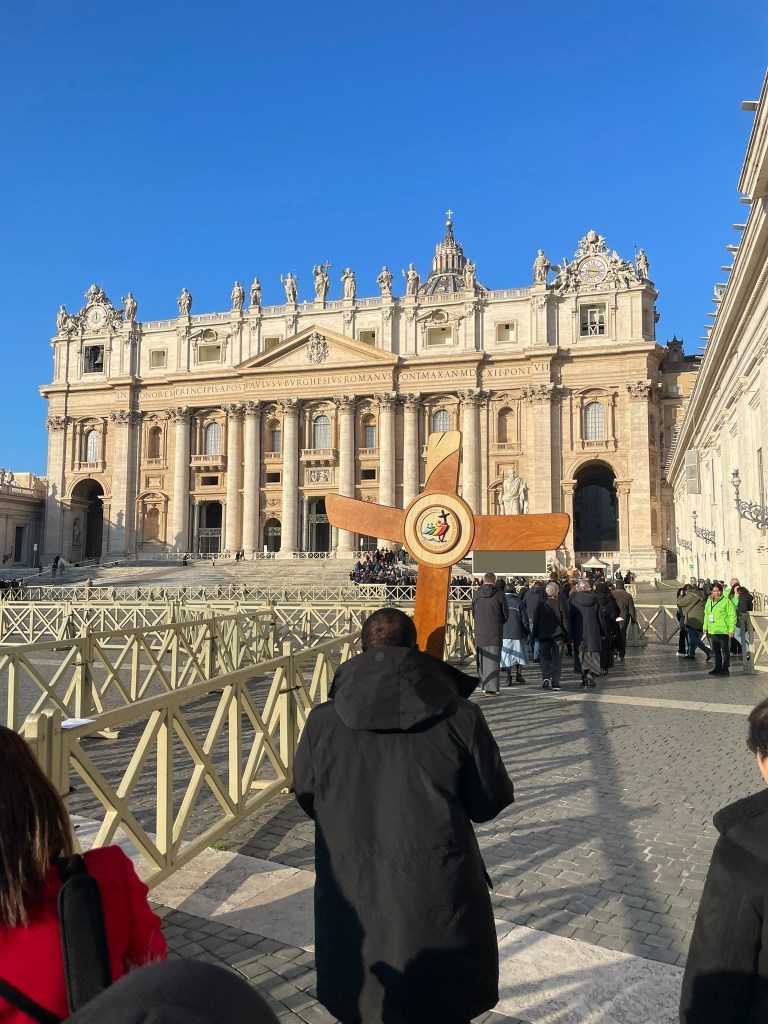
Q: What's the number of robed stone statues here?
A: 14